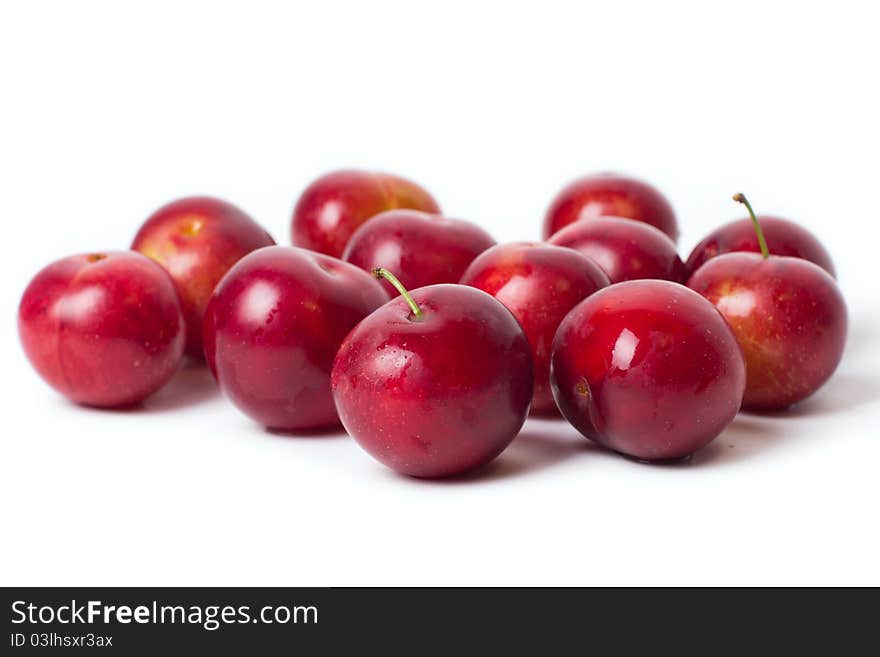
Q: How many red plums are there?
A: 12